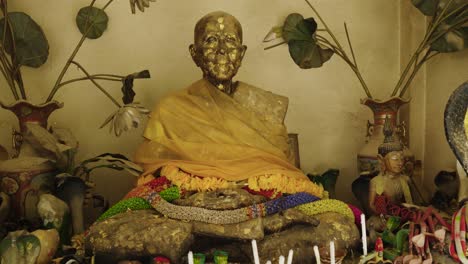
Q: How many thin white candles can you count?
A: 8